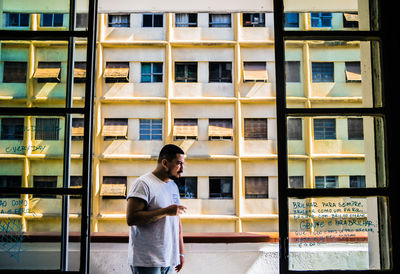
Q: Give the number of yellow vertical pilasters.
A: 5